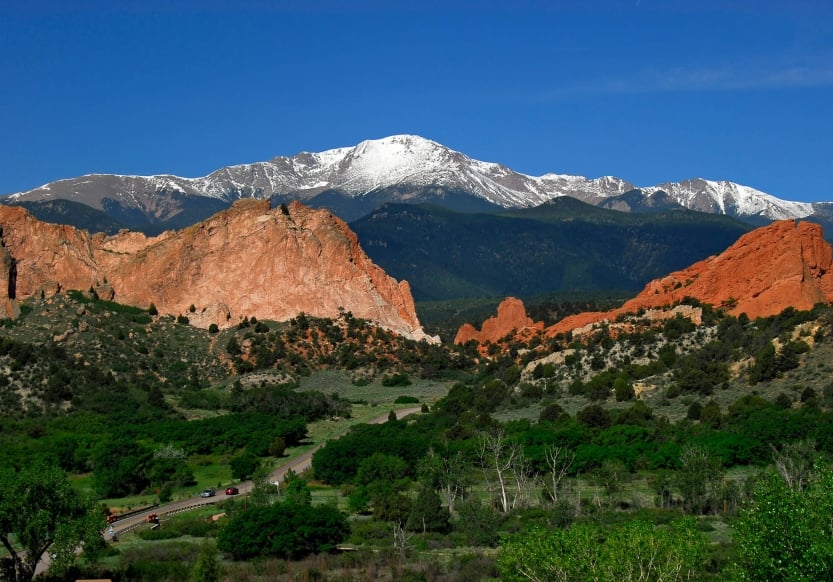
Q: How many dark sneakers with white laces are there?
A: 0